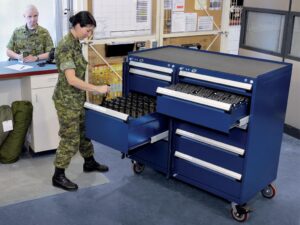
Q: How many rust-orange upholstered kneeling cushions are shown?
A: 0